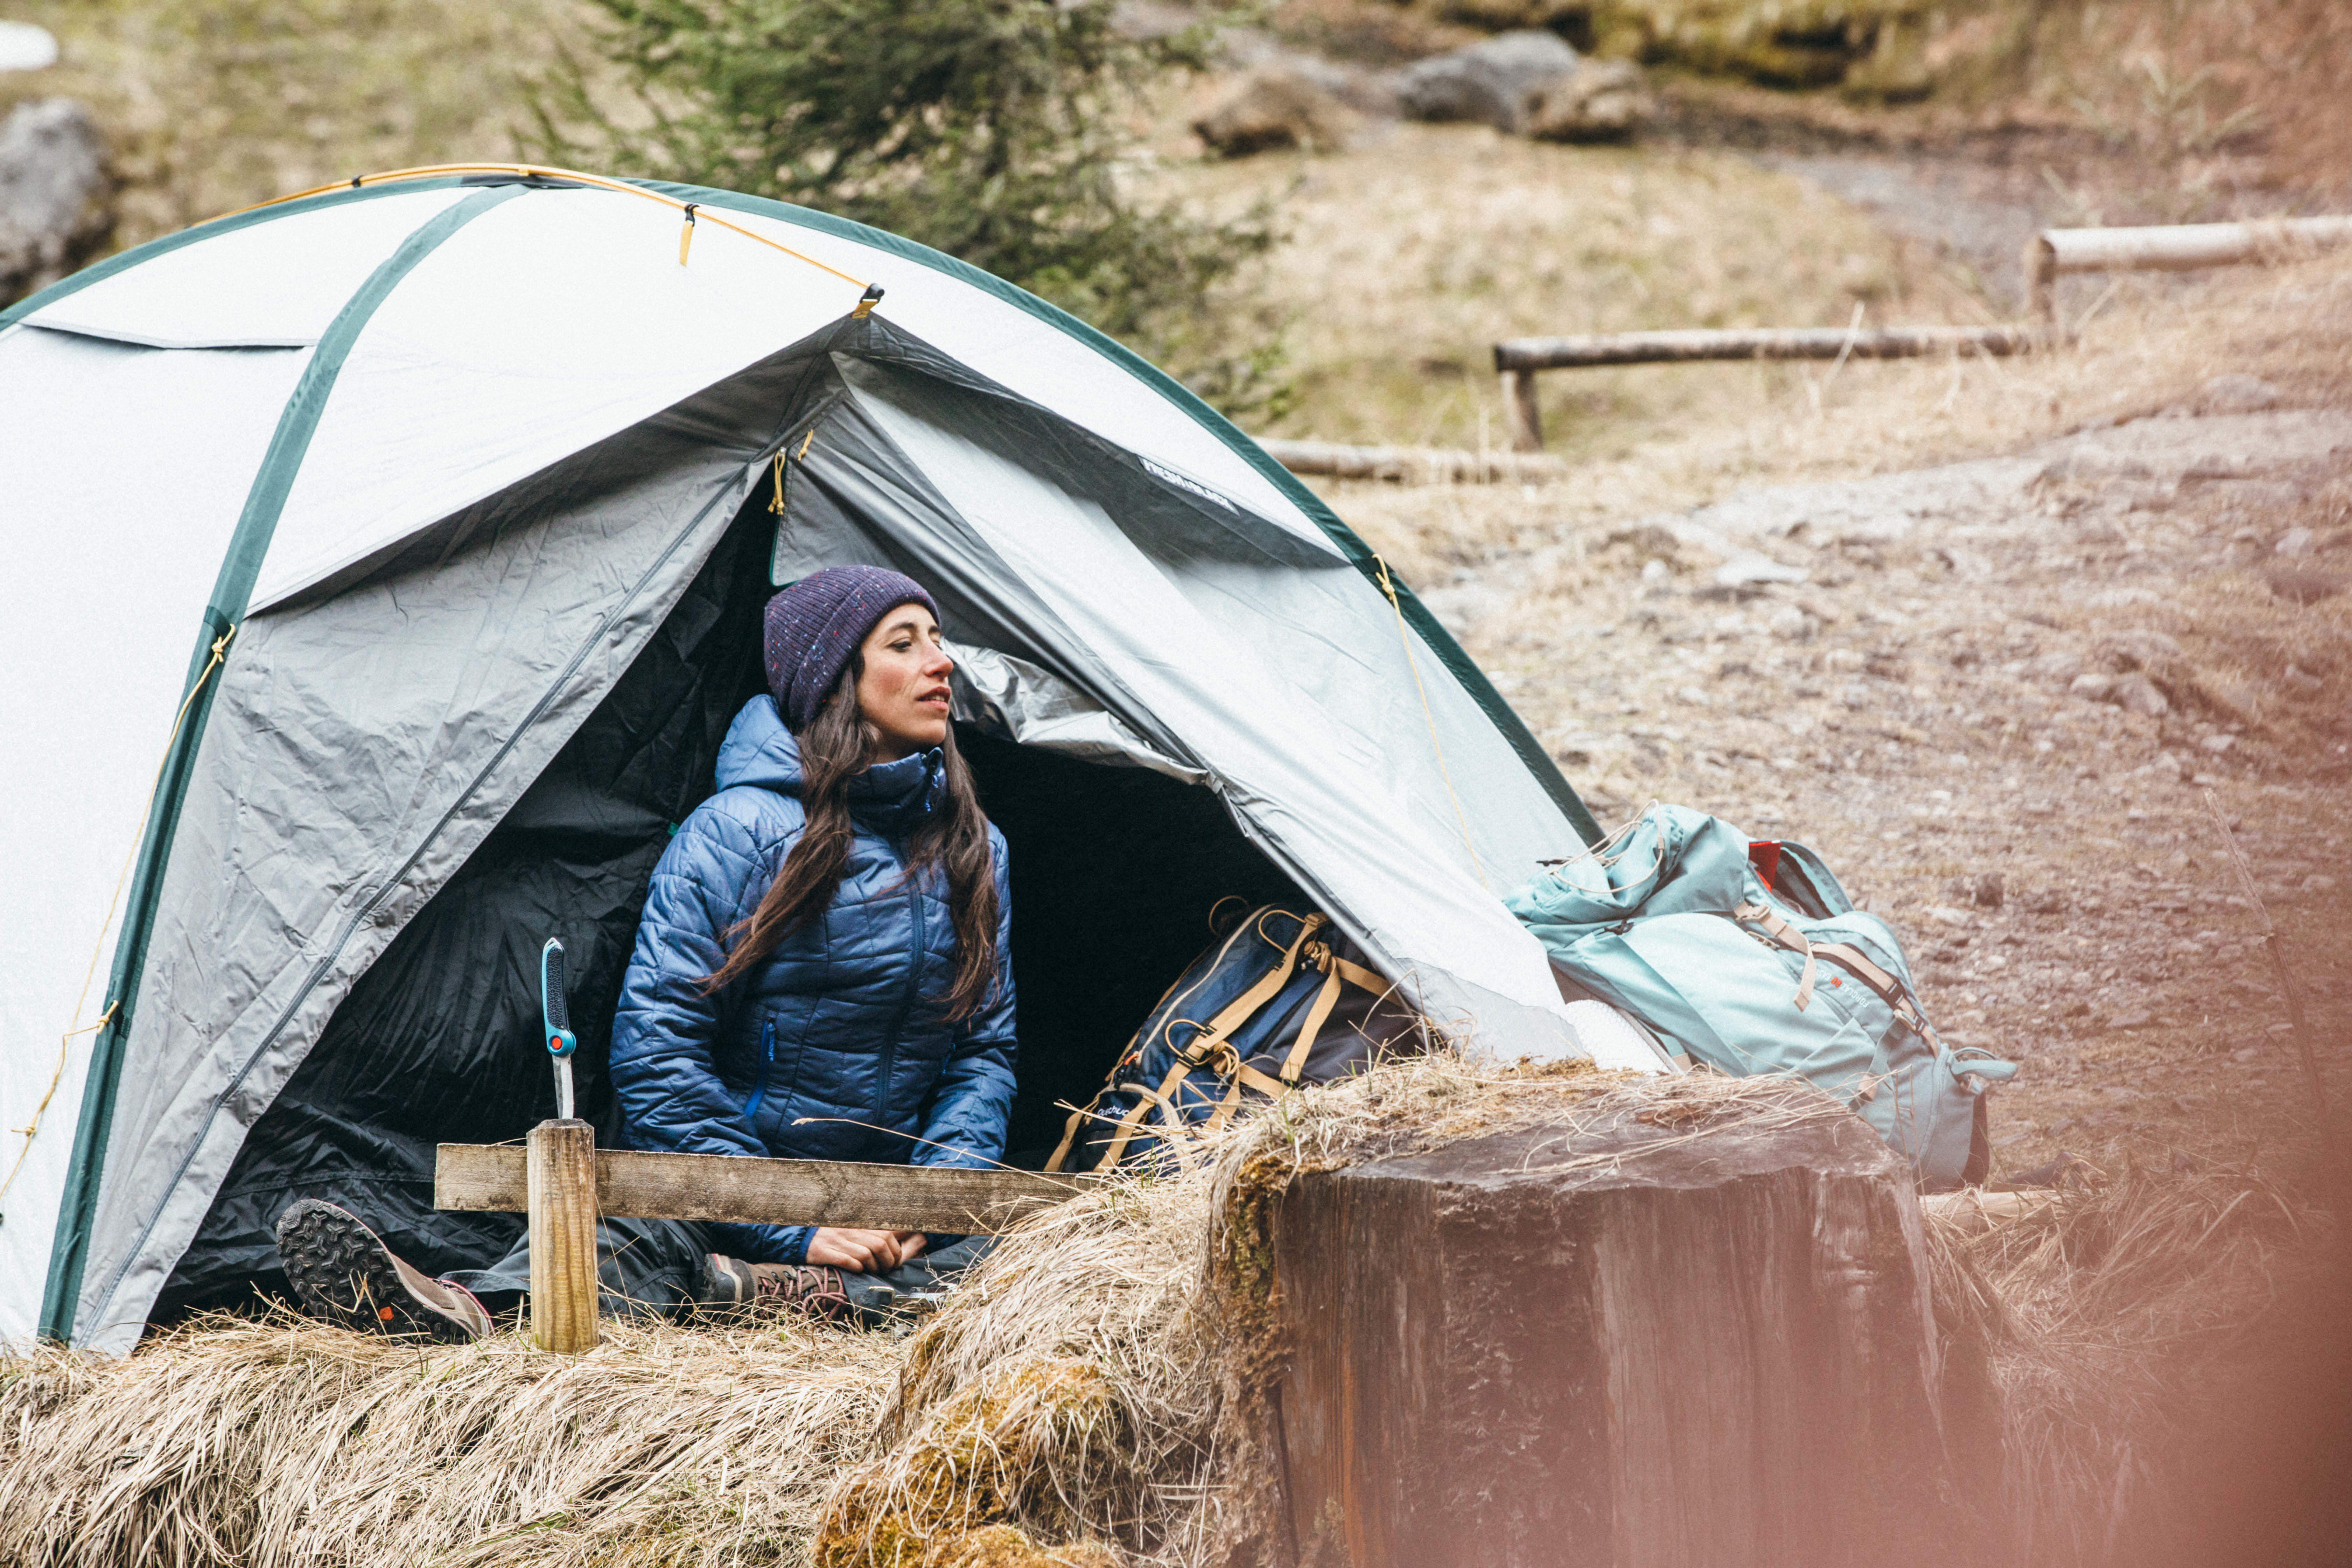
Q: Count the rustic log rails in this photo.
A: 3